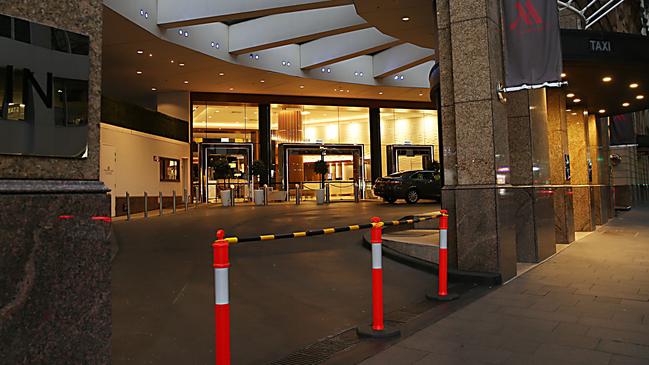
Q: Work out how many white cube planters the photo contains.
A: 3